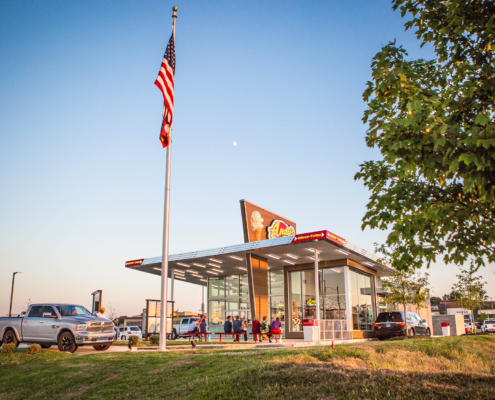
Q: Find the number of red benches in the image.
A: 3